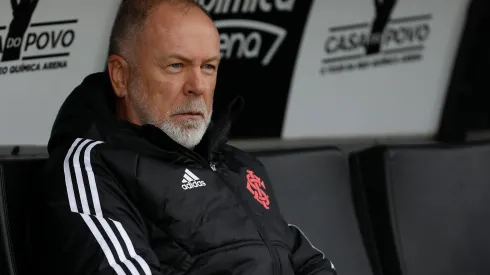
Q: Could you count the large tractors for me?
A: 0